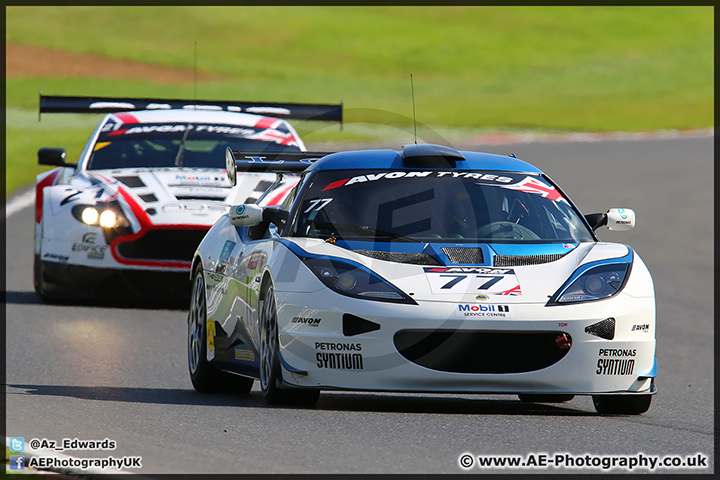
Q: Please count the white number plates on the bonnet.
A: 1